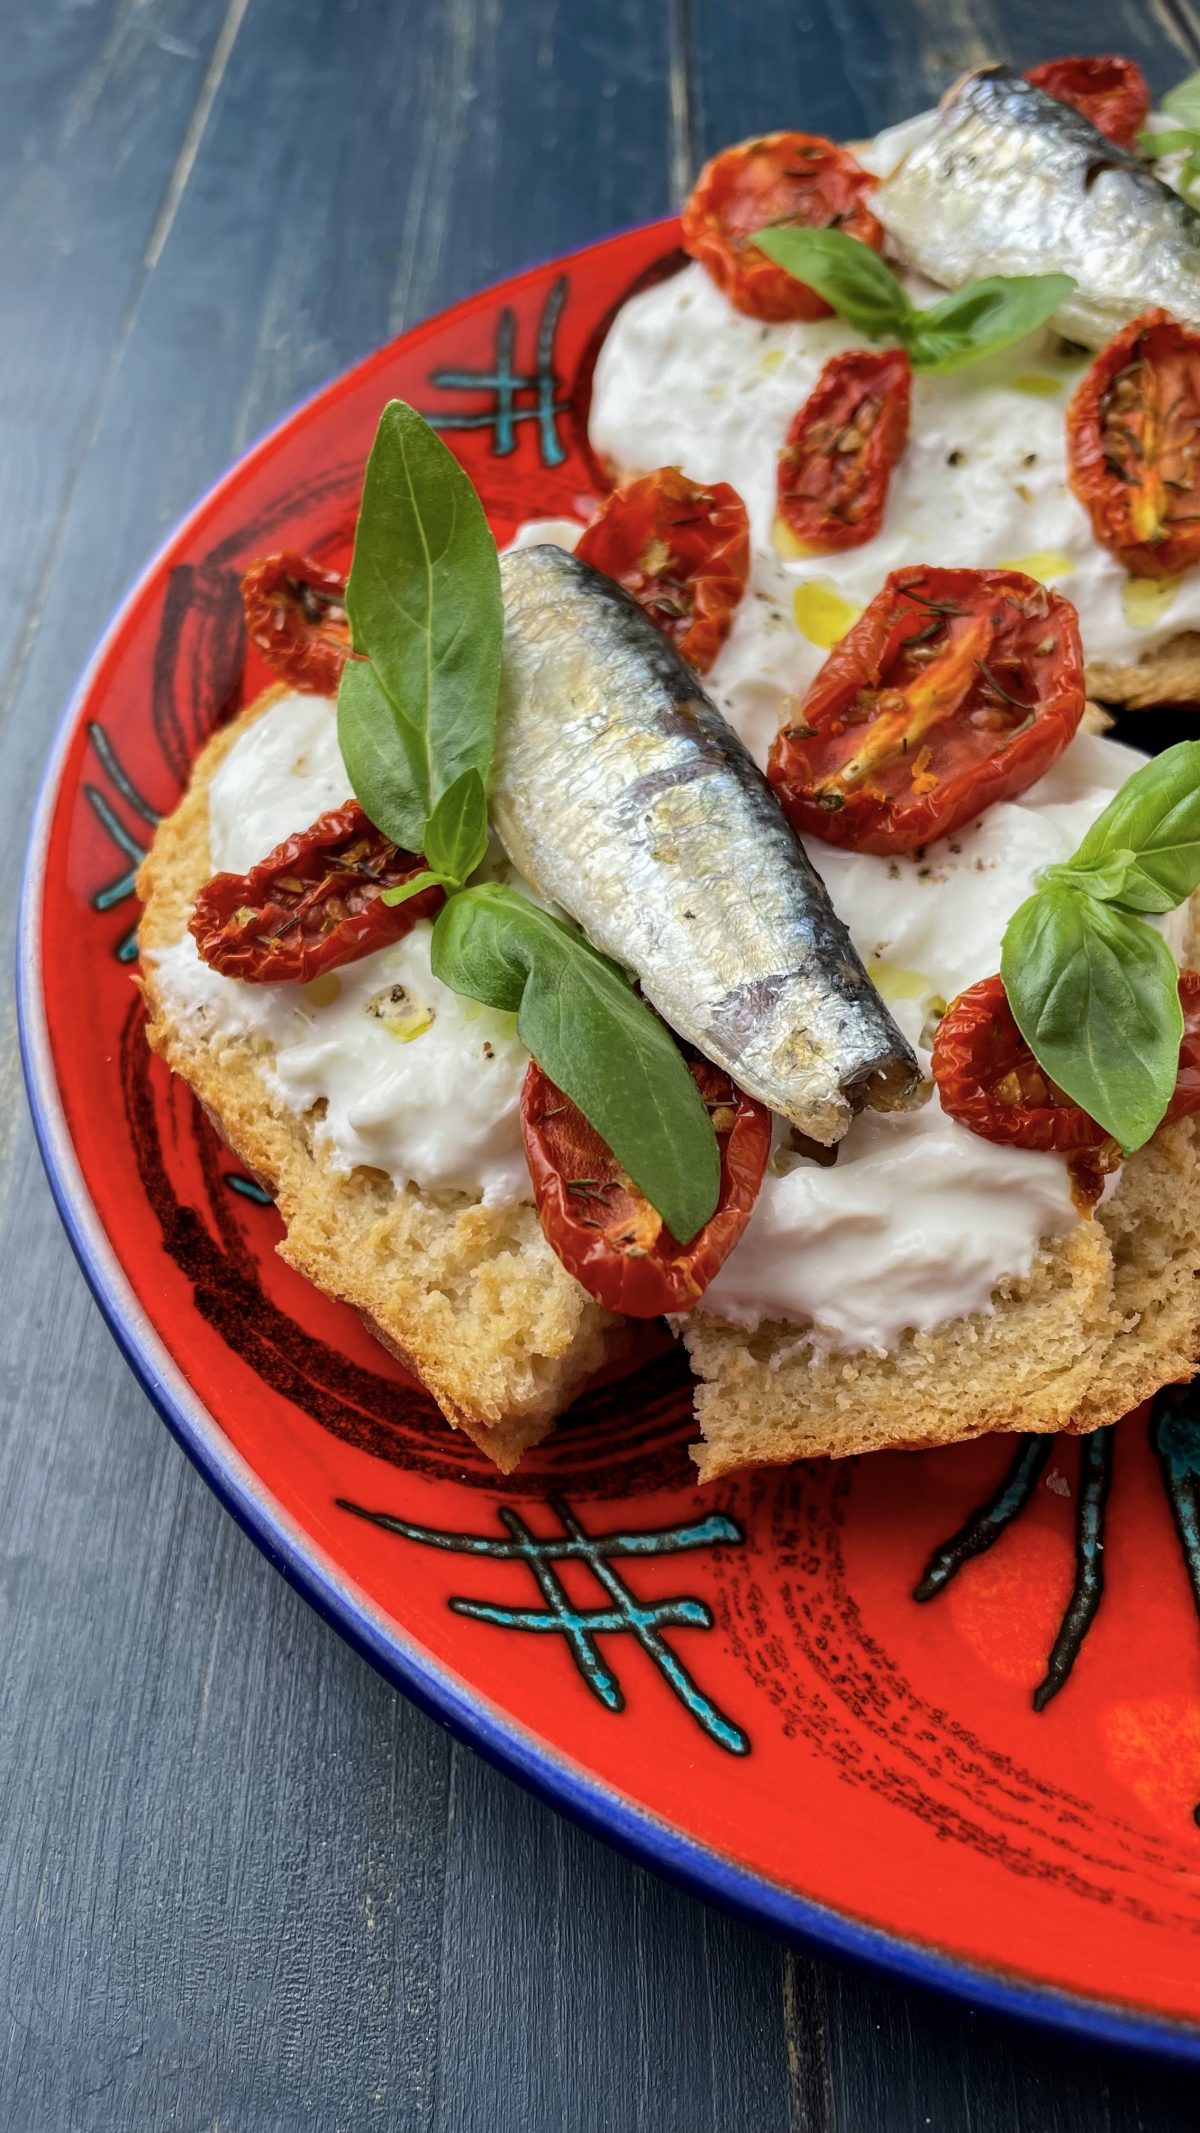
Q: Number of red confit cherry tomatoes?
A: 10